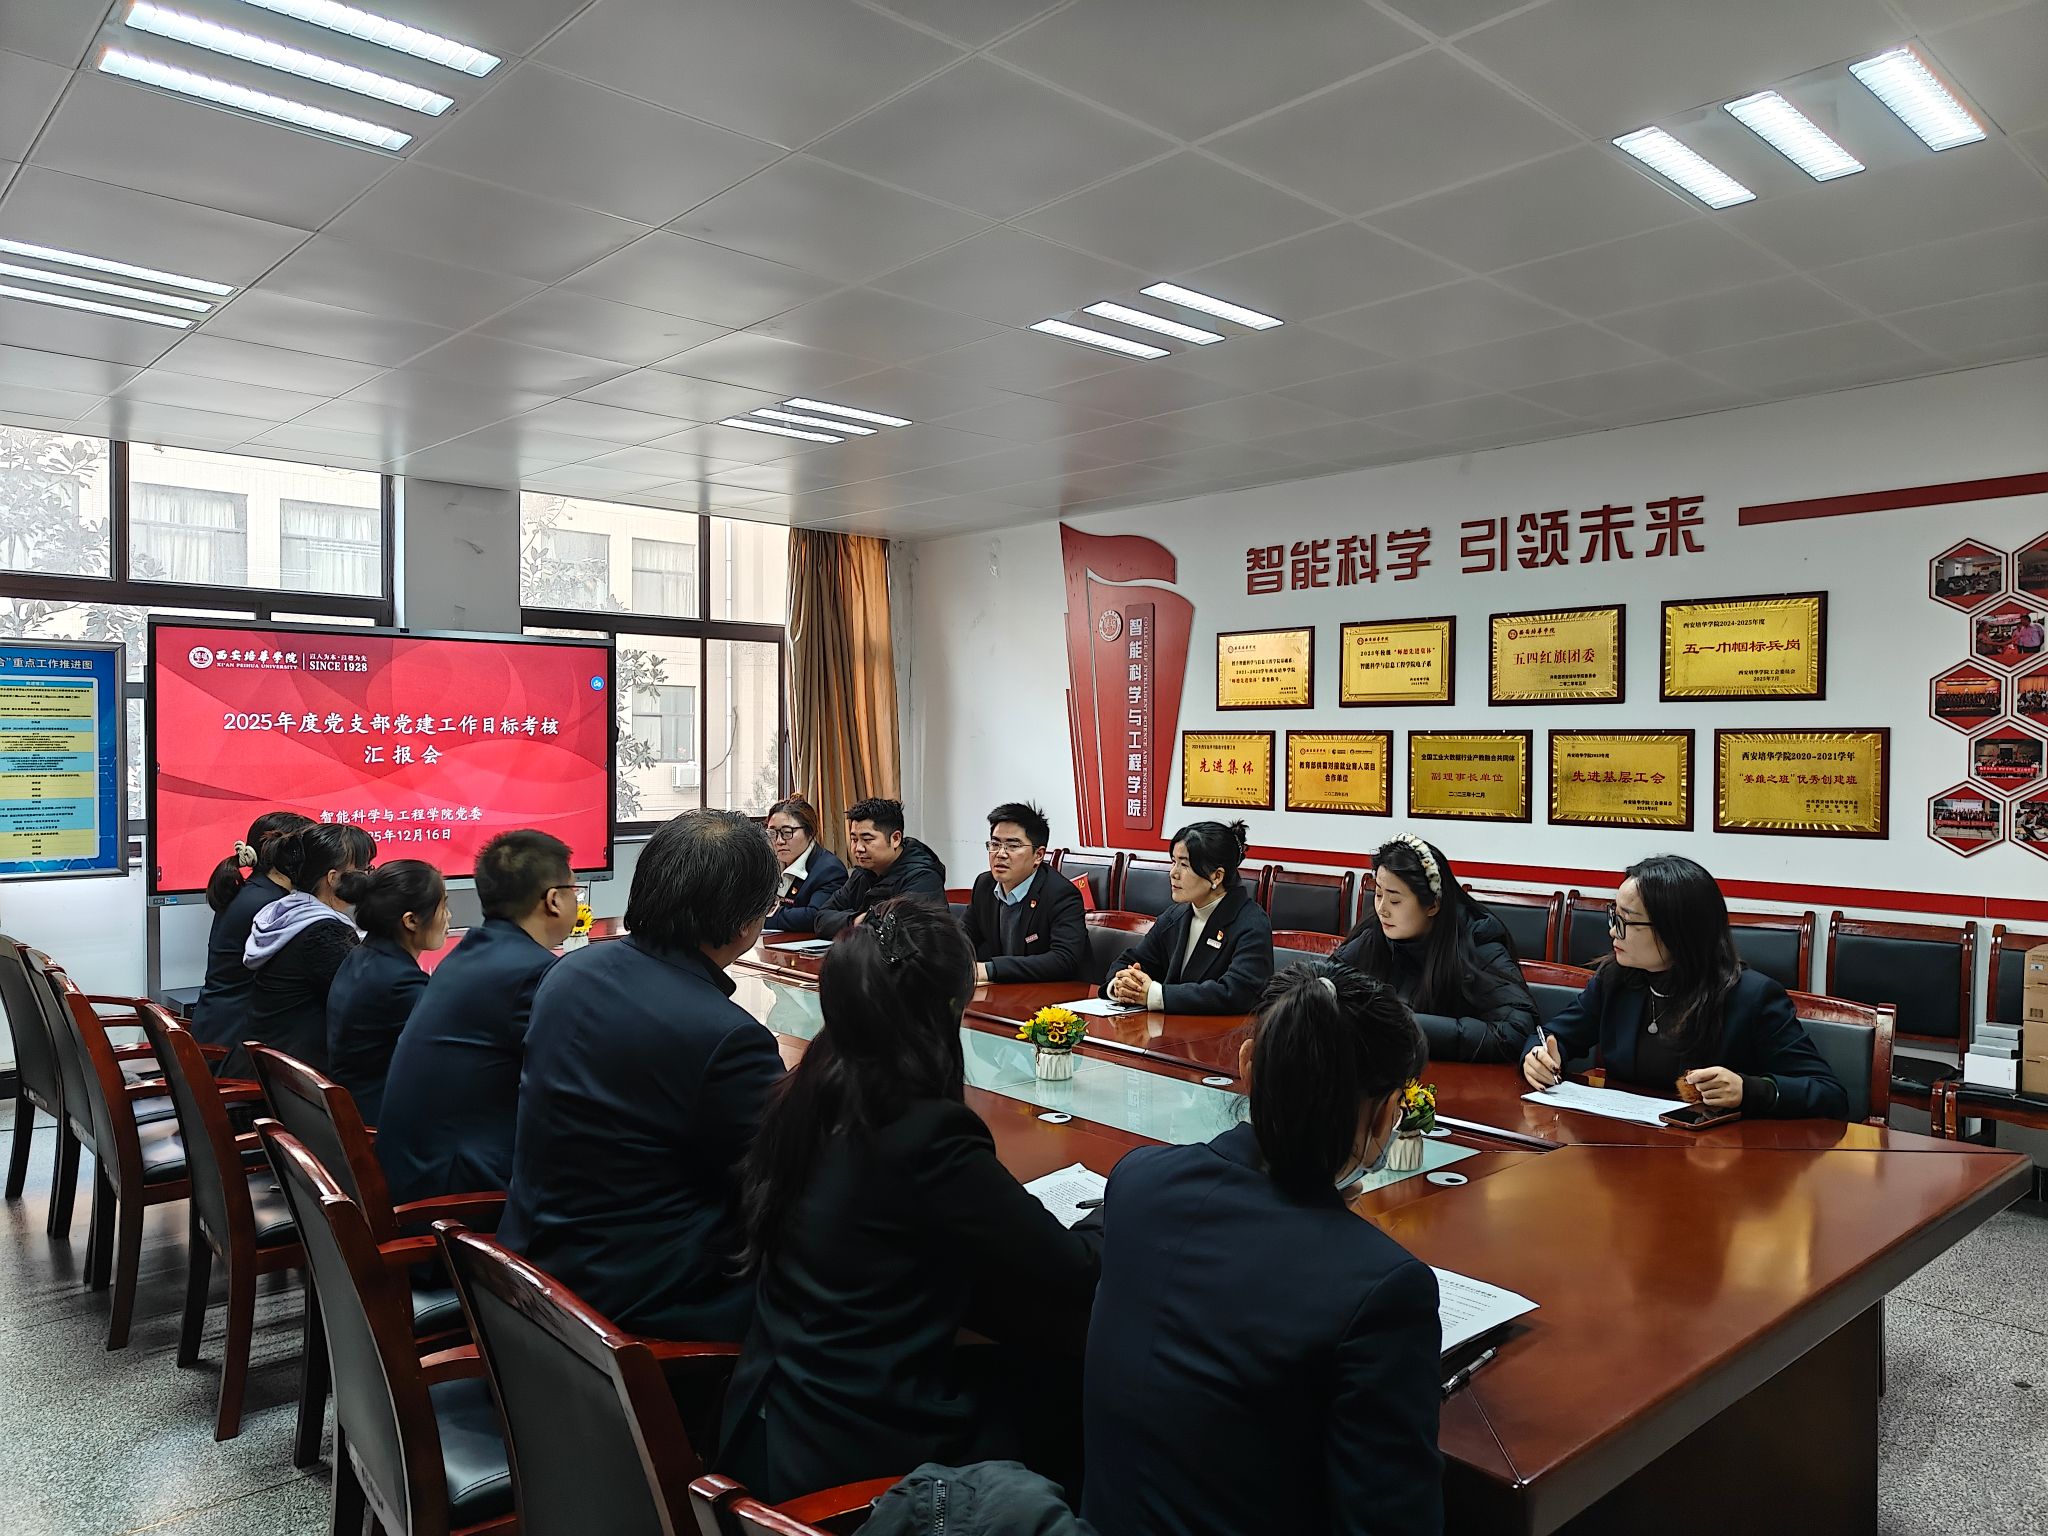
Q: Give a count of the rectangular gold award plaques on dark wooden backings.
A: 9